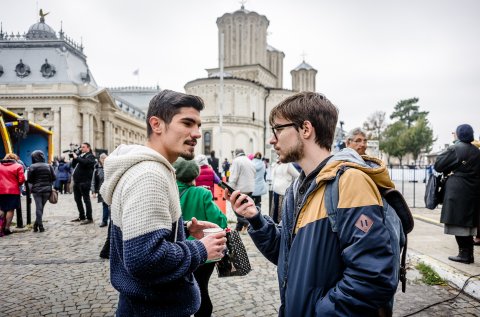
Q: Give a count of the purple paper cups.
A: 0